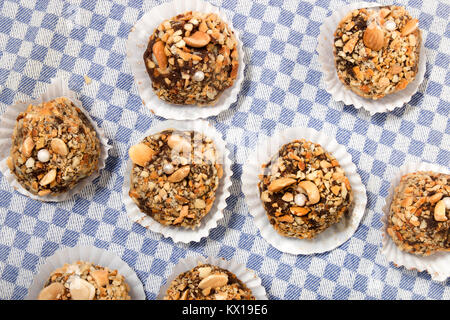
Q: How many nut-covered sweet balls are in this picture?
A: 8